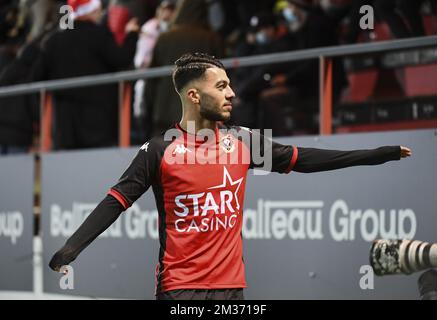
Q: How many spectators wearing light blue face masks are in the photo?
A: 2